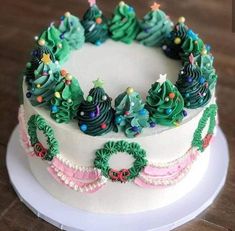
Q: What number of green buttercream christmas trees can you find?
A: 15